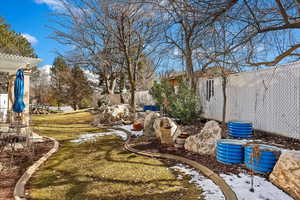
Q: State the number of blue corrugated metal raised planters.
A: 3